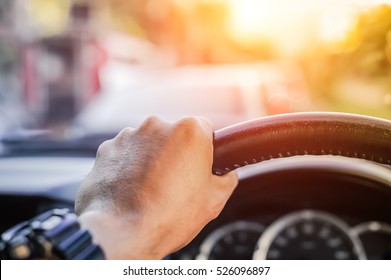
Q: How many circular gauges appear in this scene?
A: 3